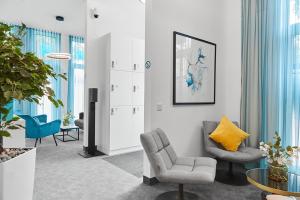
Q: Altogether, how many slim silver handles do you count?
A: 6